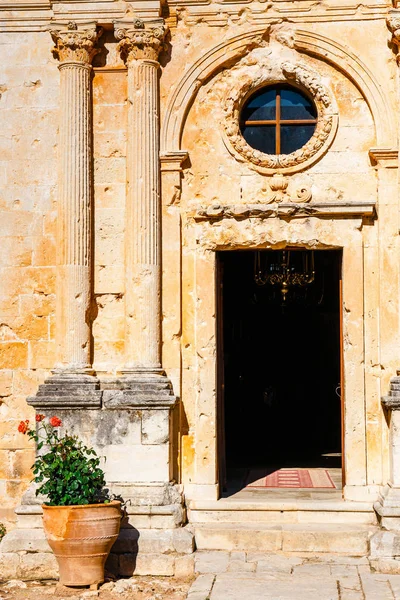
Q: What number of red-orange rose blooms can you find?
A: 3